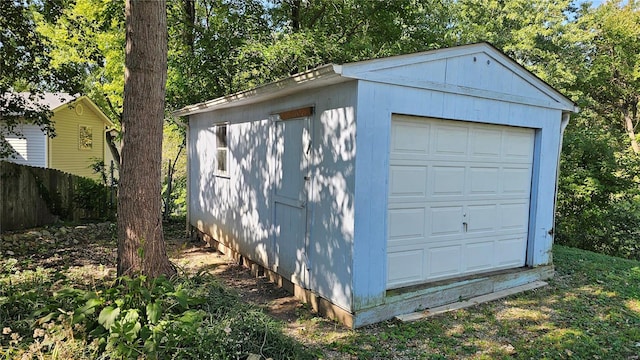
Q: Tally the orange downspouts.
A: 0